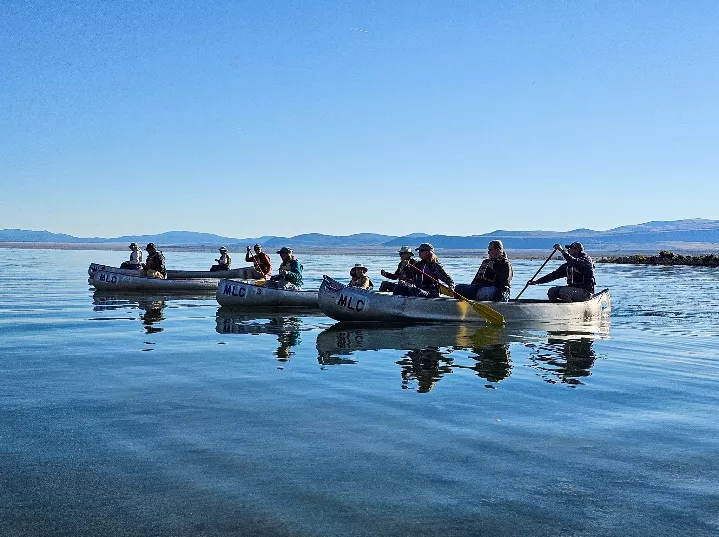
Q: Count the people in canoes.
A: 10